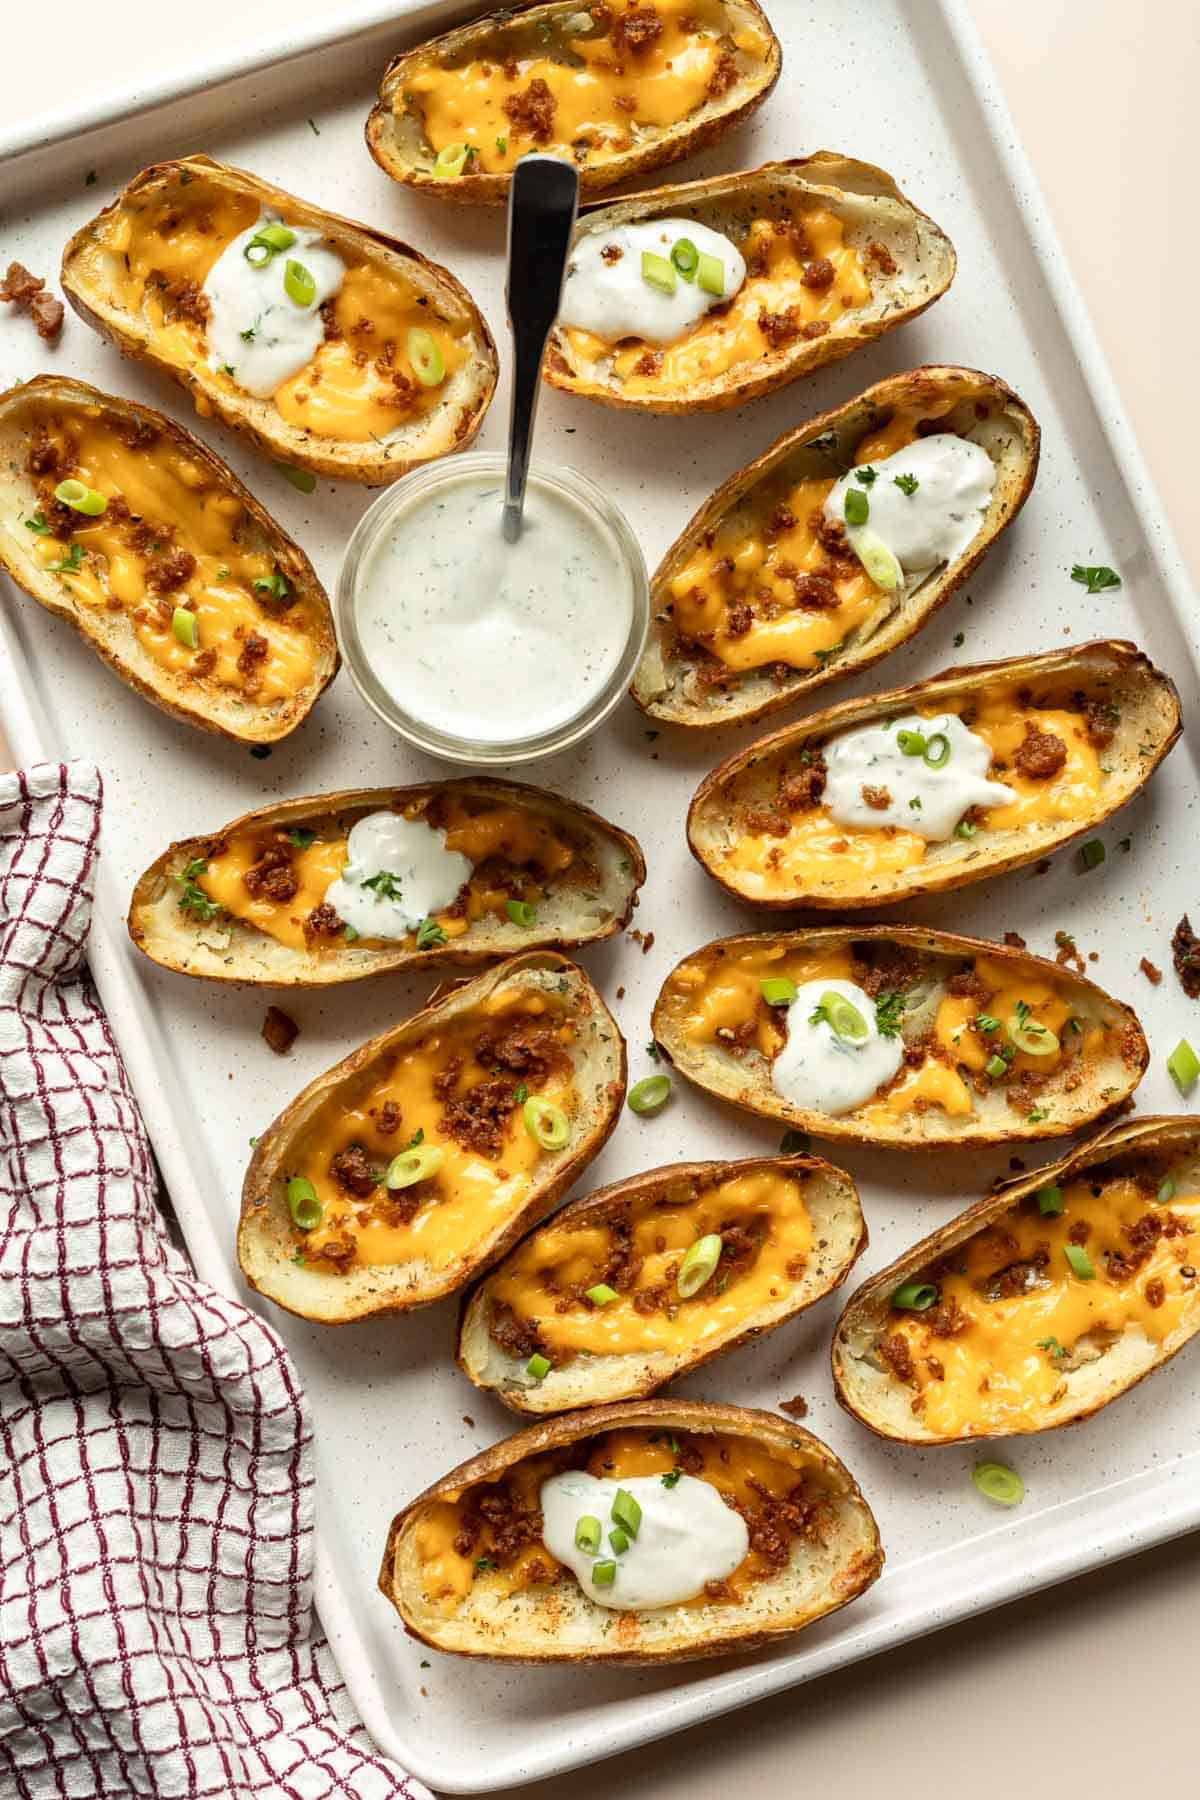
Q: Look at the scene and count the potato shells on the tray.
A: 12